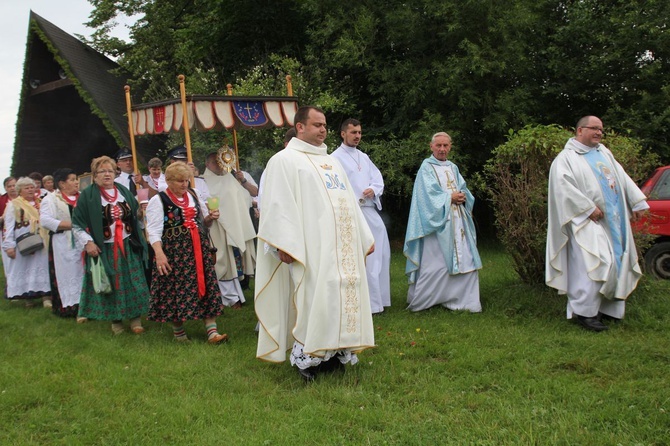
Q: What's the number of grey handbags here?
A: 1